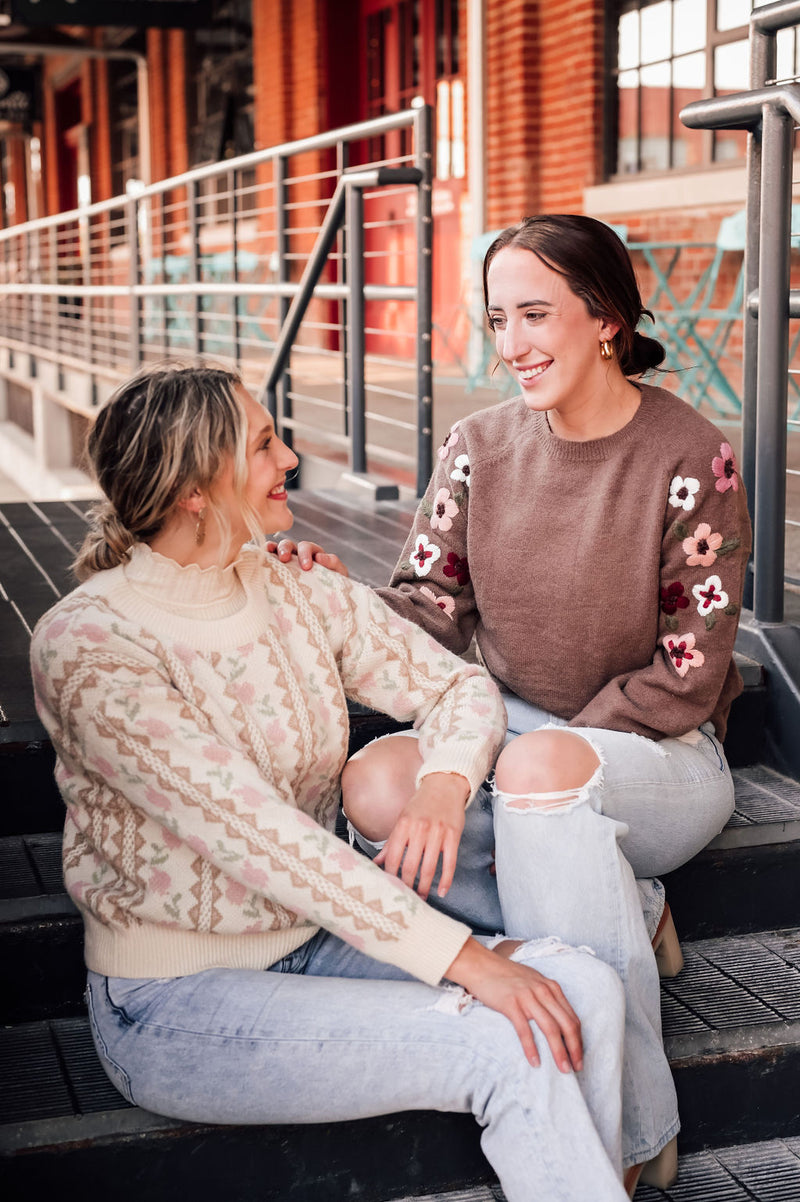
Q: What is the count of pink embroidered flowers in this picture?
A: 6